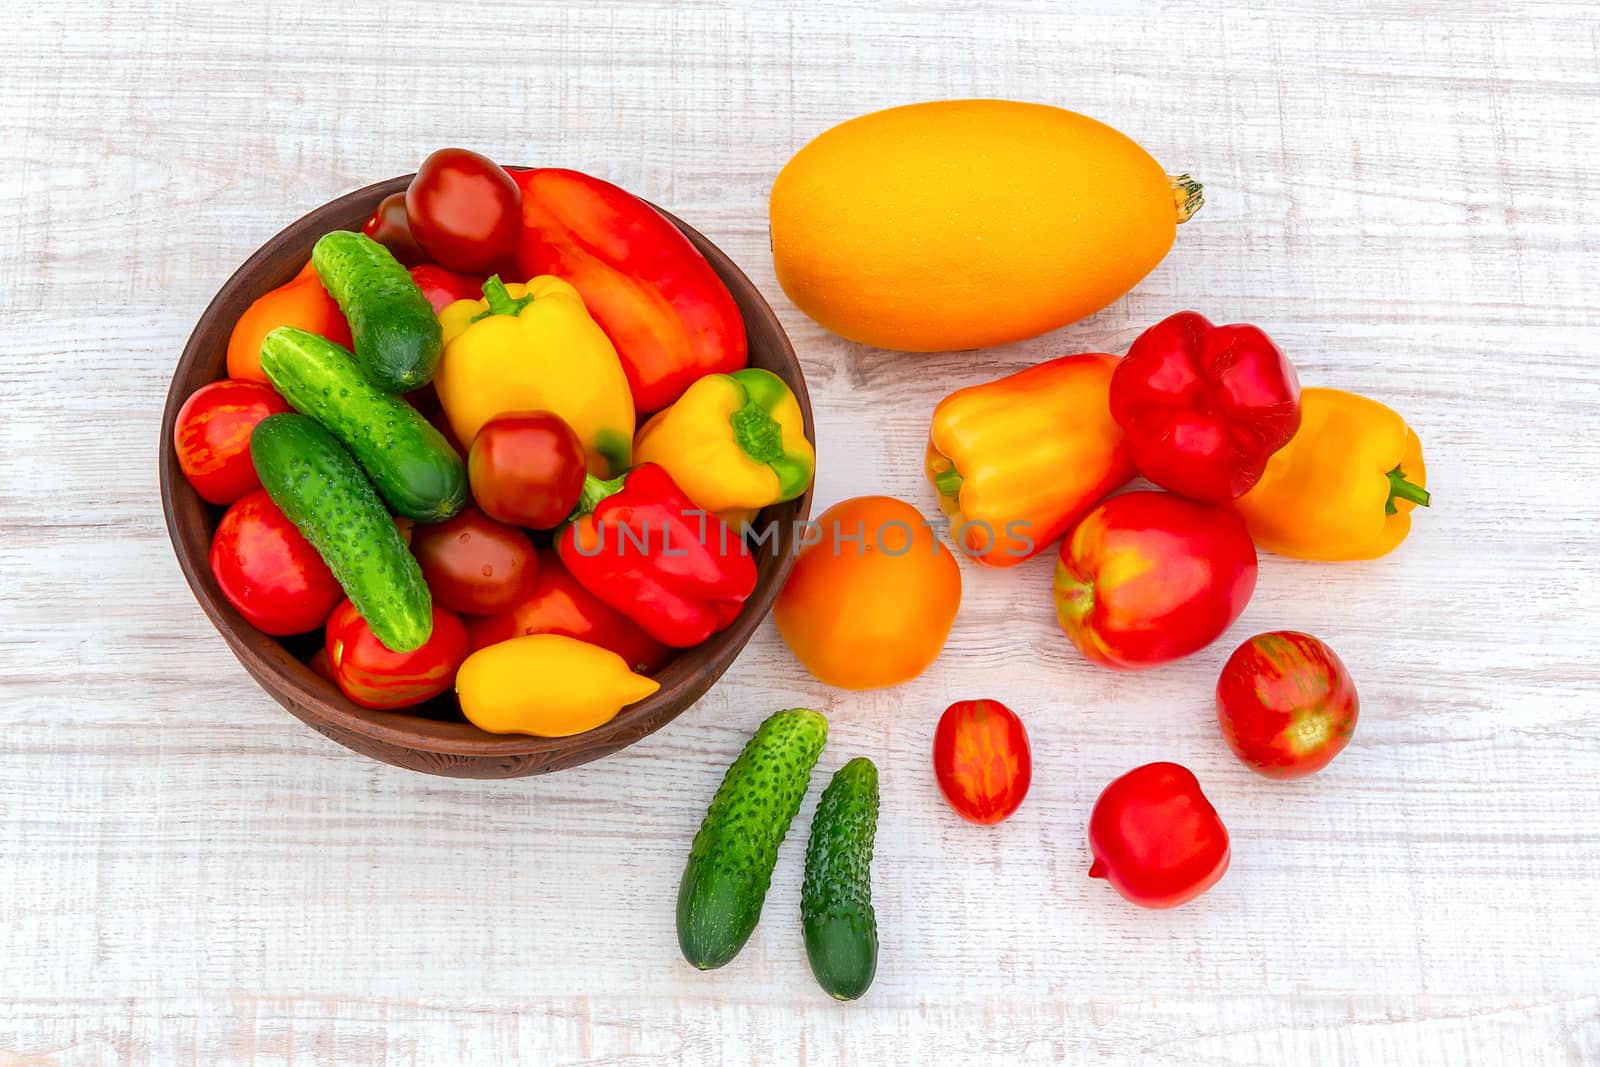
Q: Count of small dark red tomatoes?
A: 4